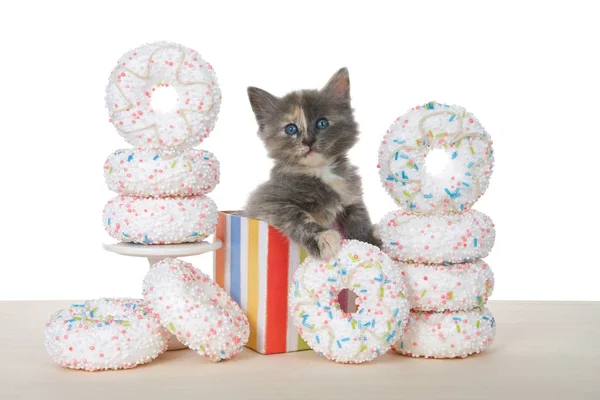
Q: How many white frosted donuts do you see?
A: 10